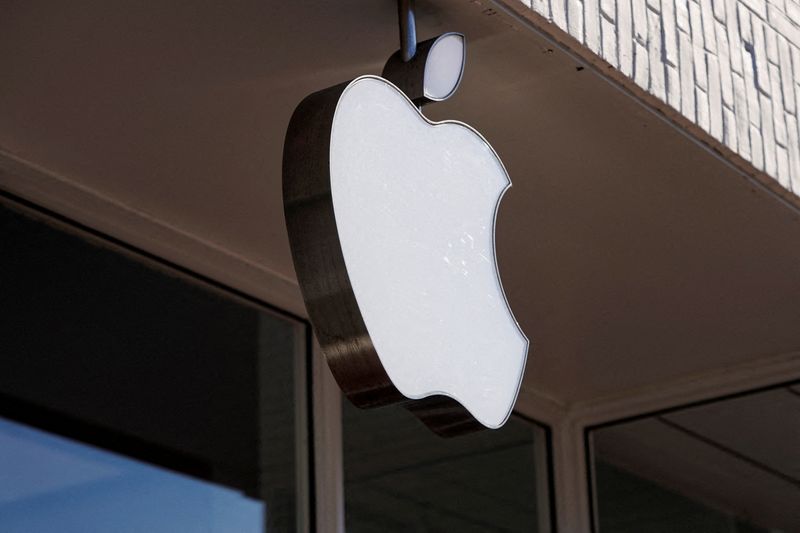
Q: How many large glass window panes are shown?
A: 3